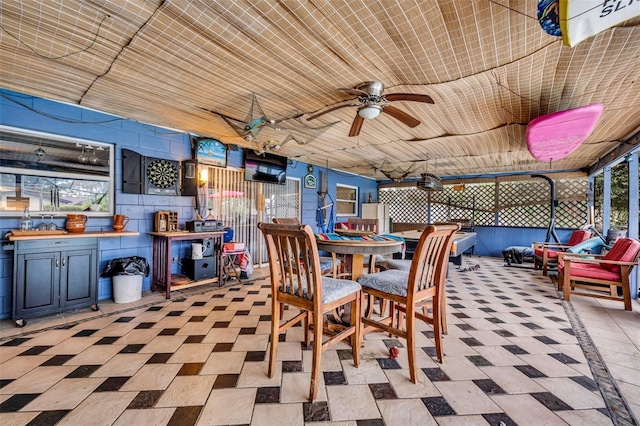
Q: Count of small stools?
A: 1